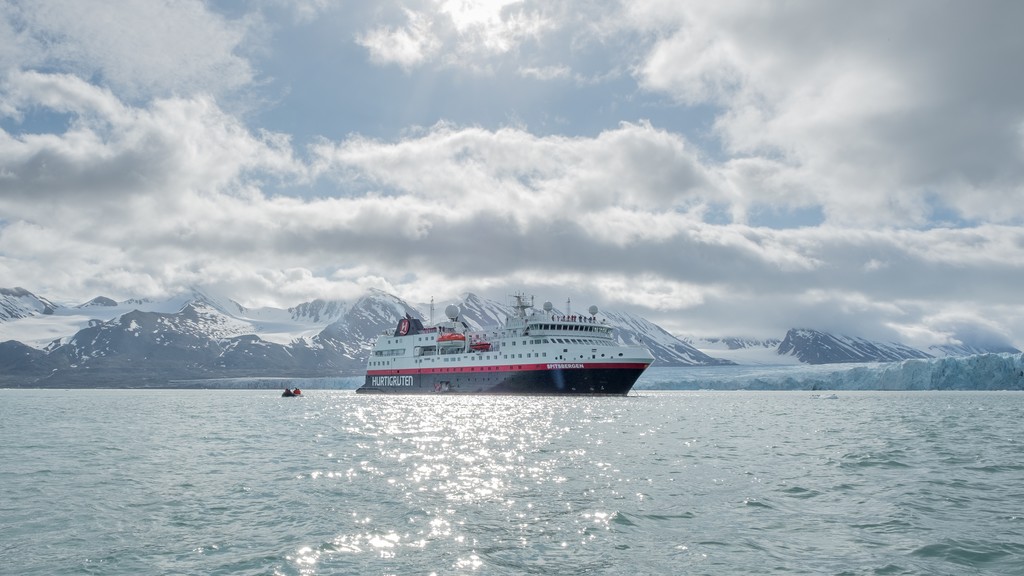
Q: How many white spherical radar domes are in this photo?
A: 3